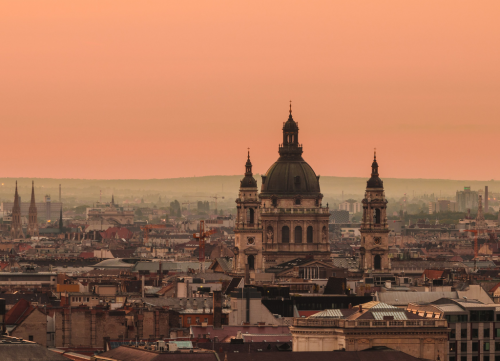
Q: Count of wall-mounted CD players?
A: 0